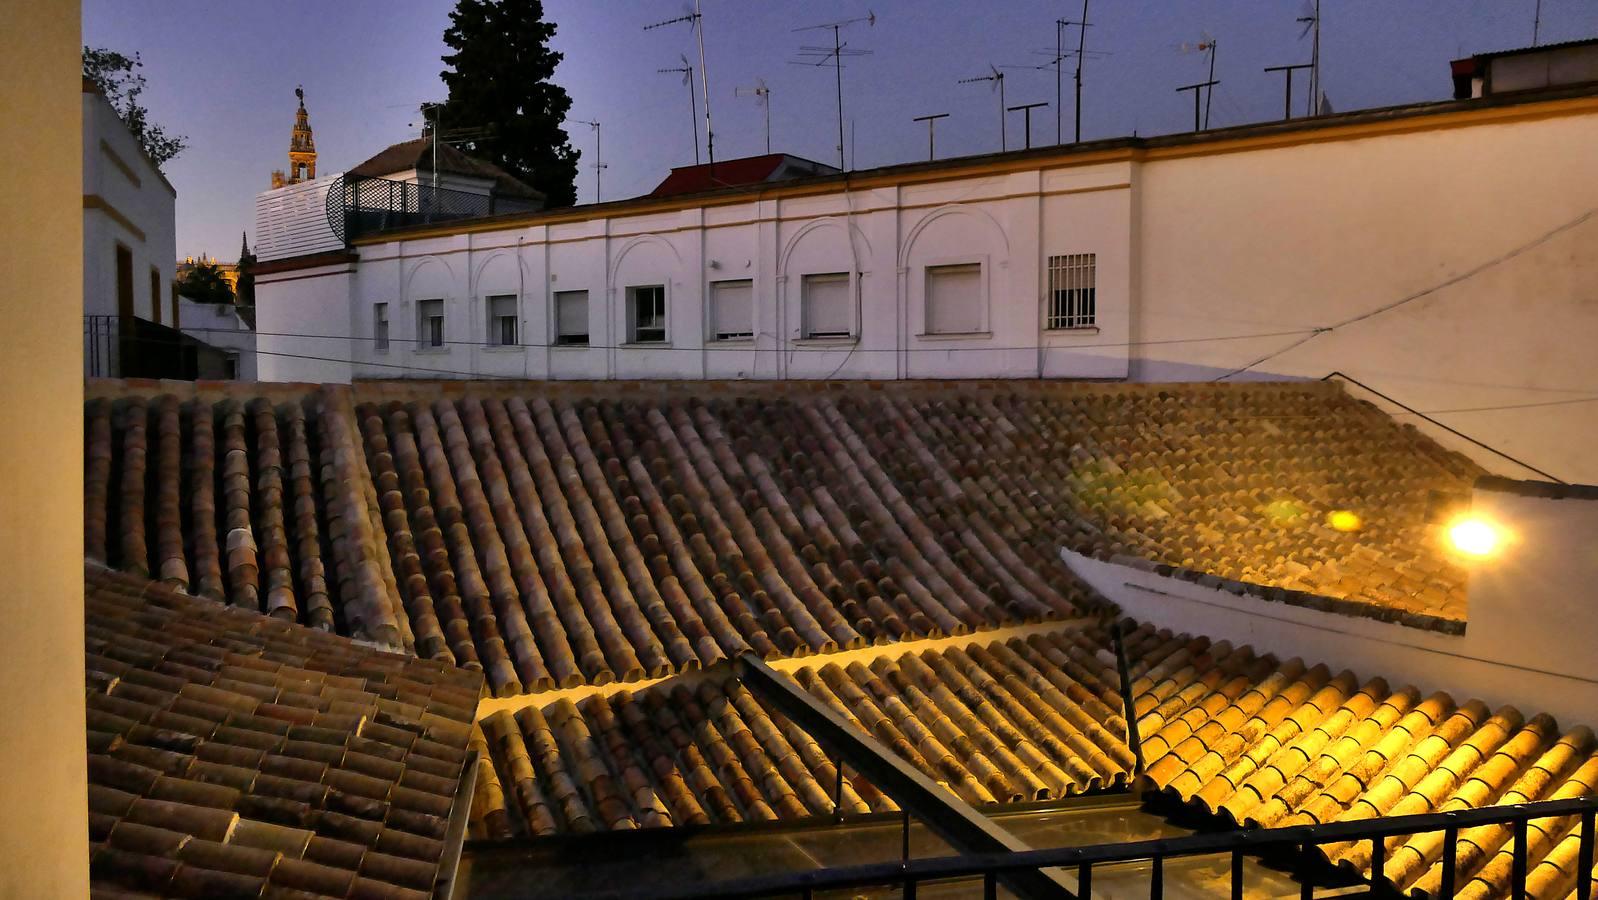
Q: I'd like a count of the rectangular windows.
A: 9